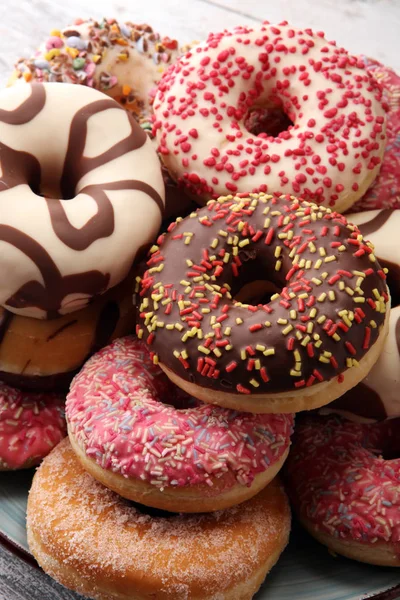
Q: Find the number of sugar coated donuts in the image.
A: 1